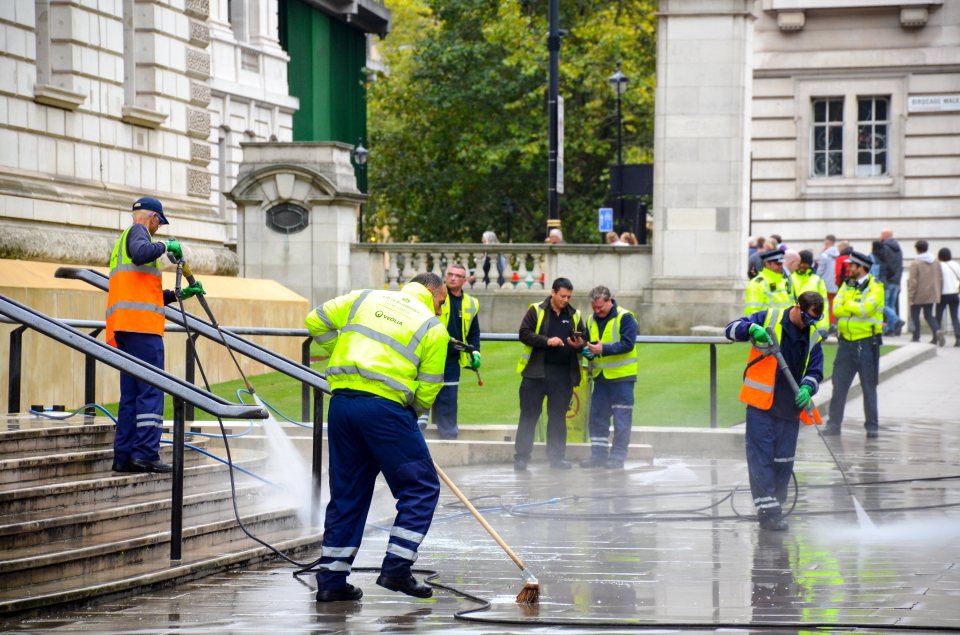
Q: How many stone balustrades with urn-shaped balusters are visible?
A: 1